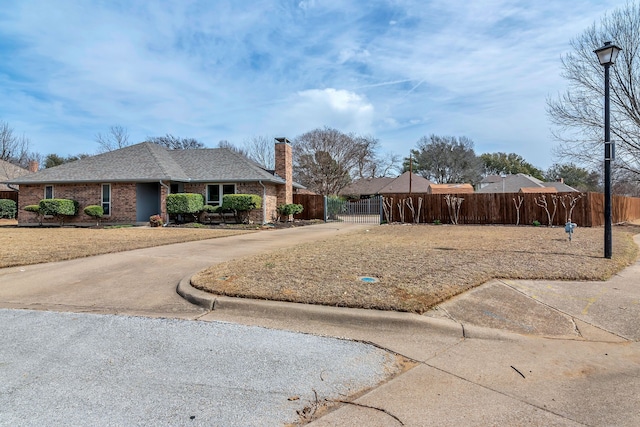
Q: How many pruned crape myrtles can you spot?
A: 7